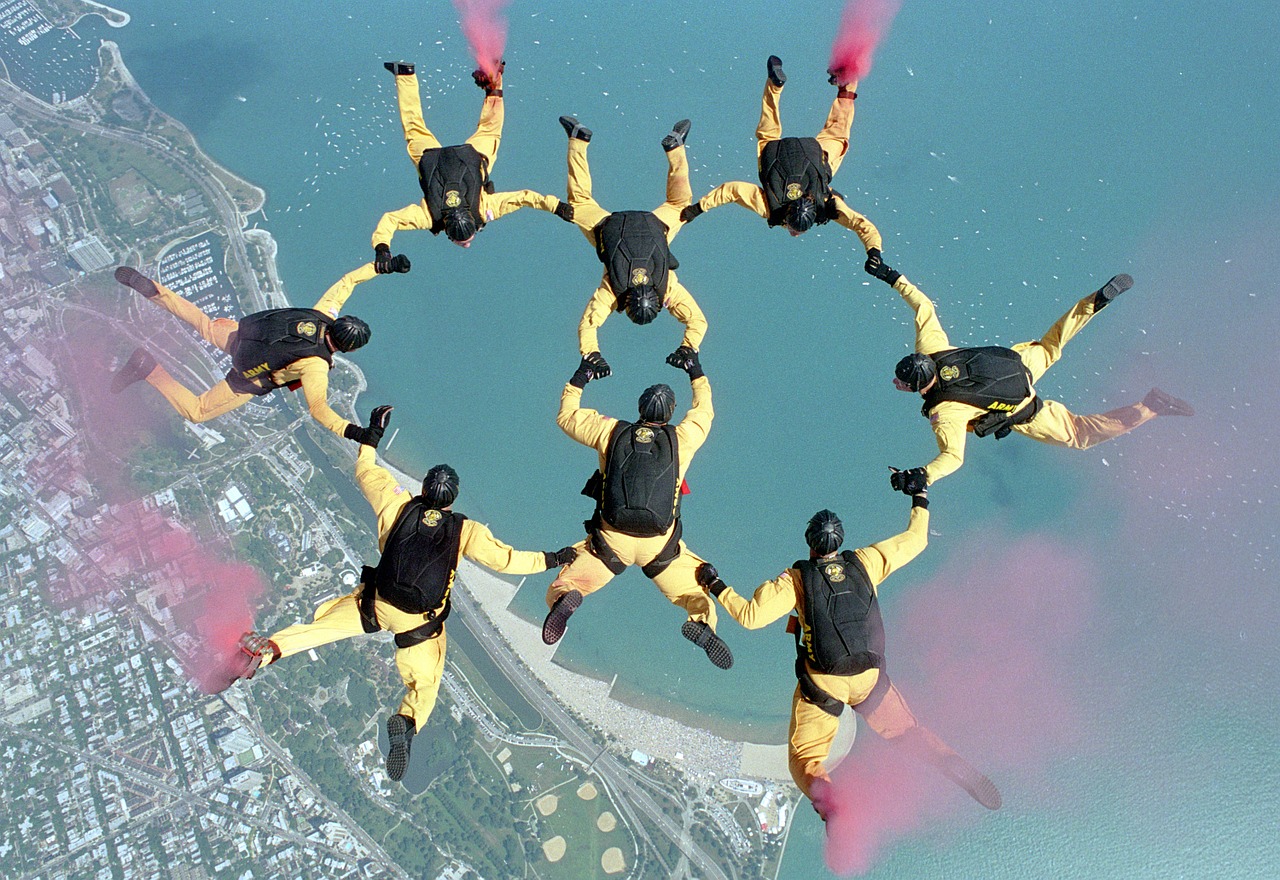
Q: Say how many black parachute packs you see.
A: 8